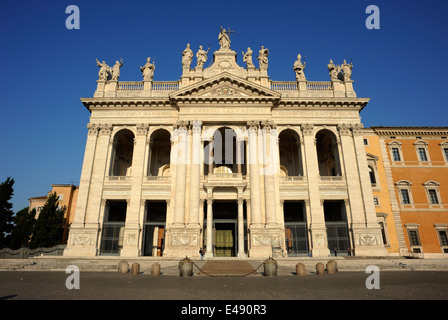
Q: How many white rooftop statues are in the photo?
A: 11